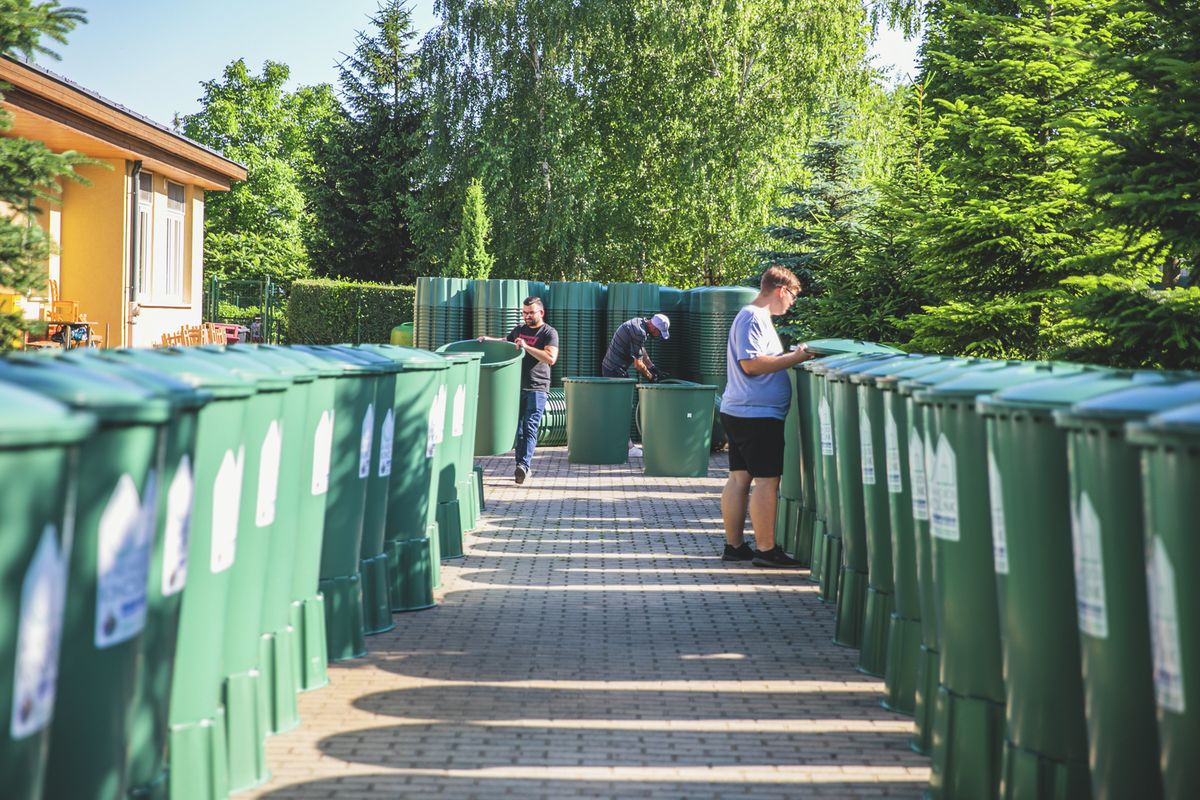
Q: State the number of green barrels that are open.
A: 3